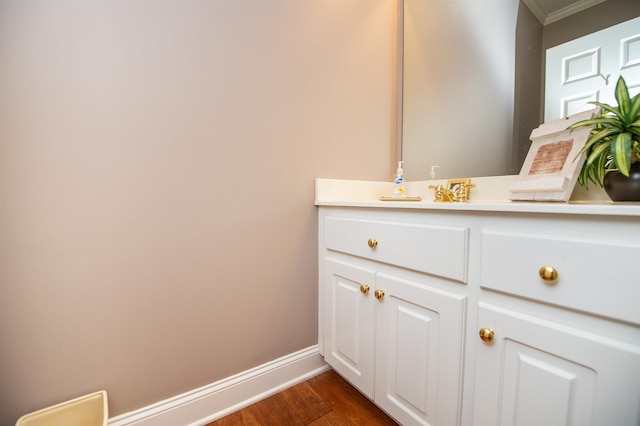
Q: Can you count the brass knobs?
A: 5